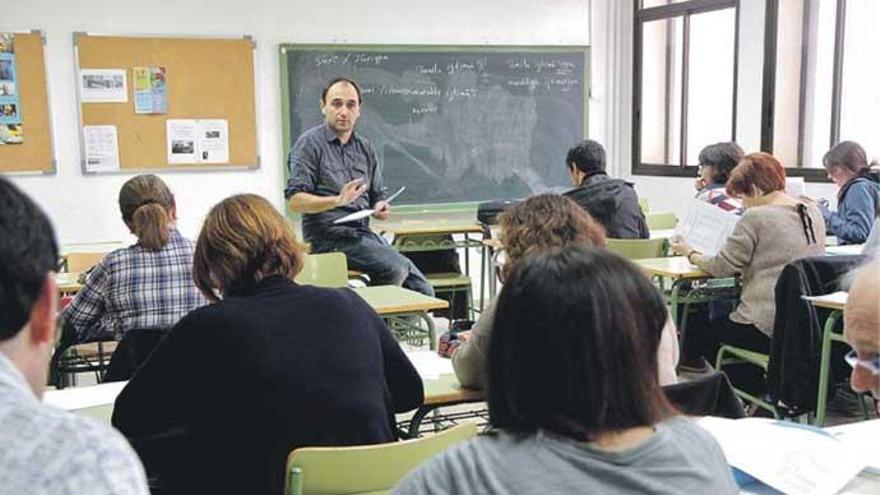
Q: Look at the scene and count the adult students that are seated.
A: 10